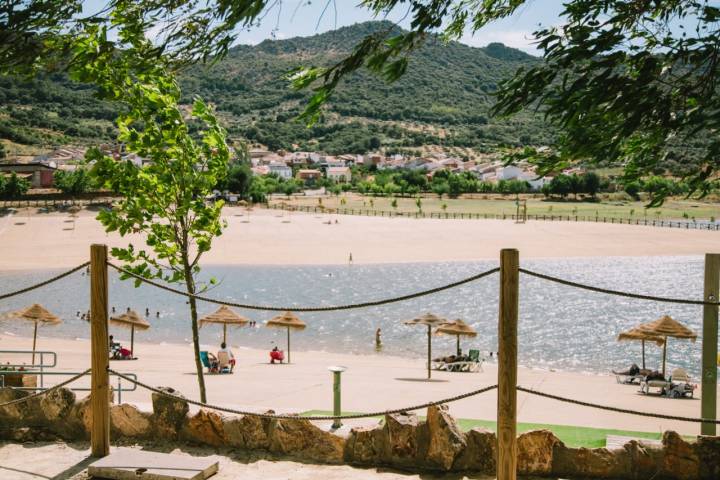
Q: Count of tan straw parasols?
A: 8